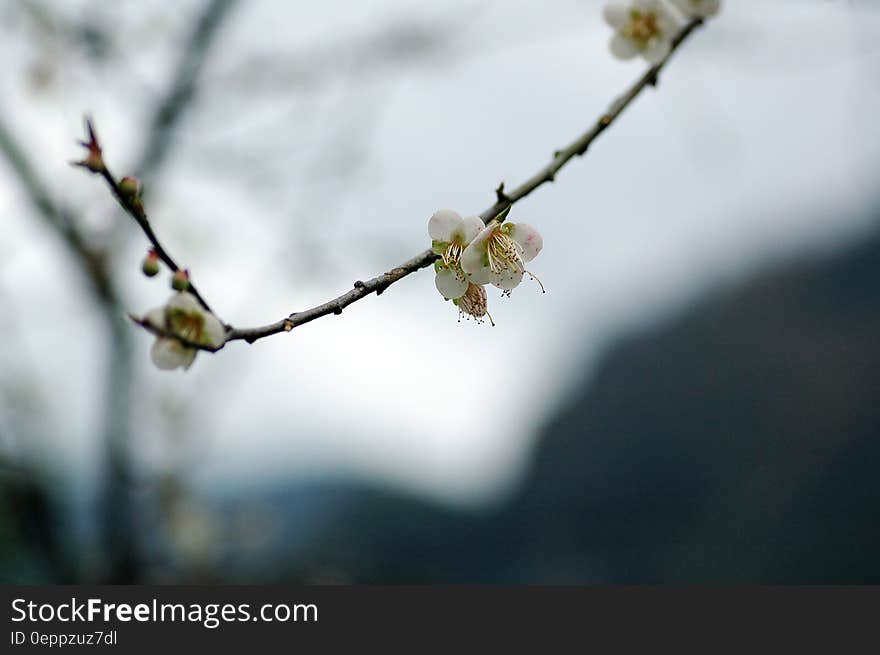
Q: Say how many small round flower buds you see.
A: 3